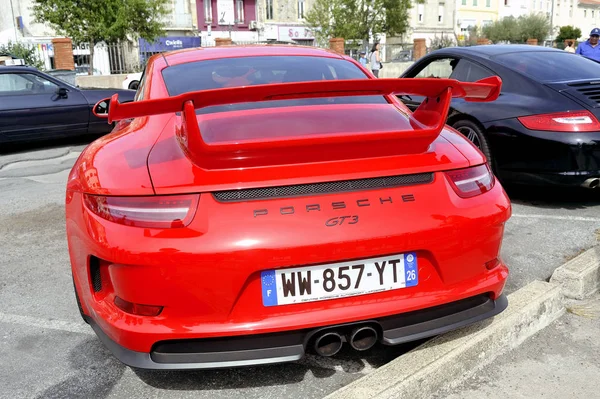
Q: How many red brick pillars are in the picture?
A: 7